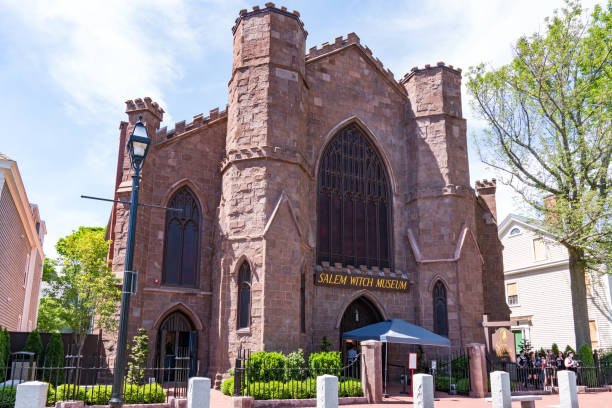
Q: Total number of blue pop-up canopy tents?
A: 1